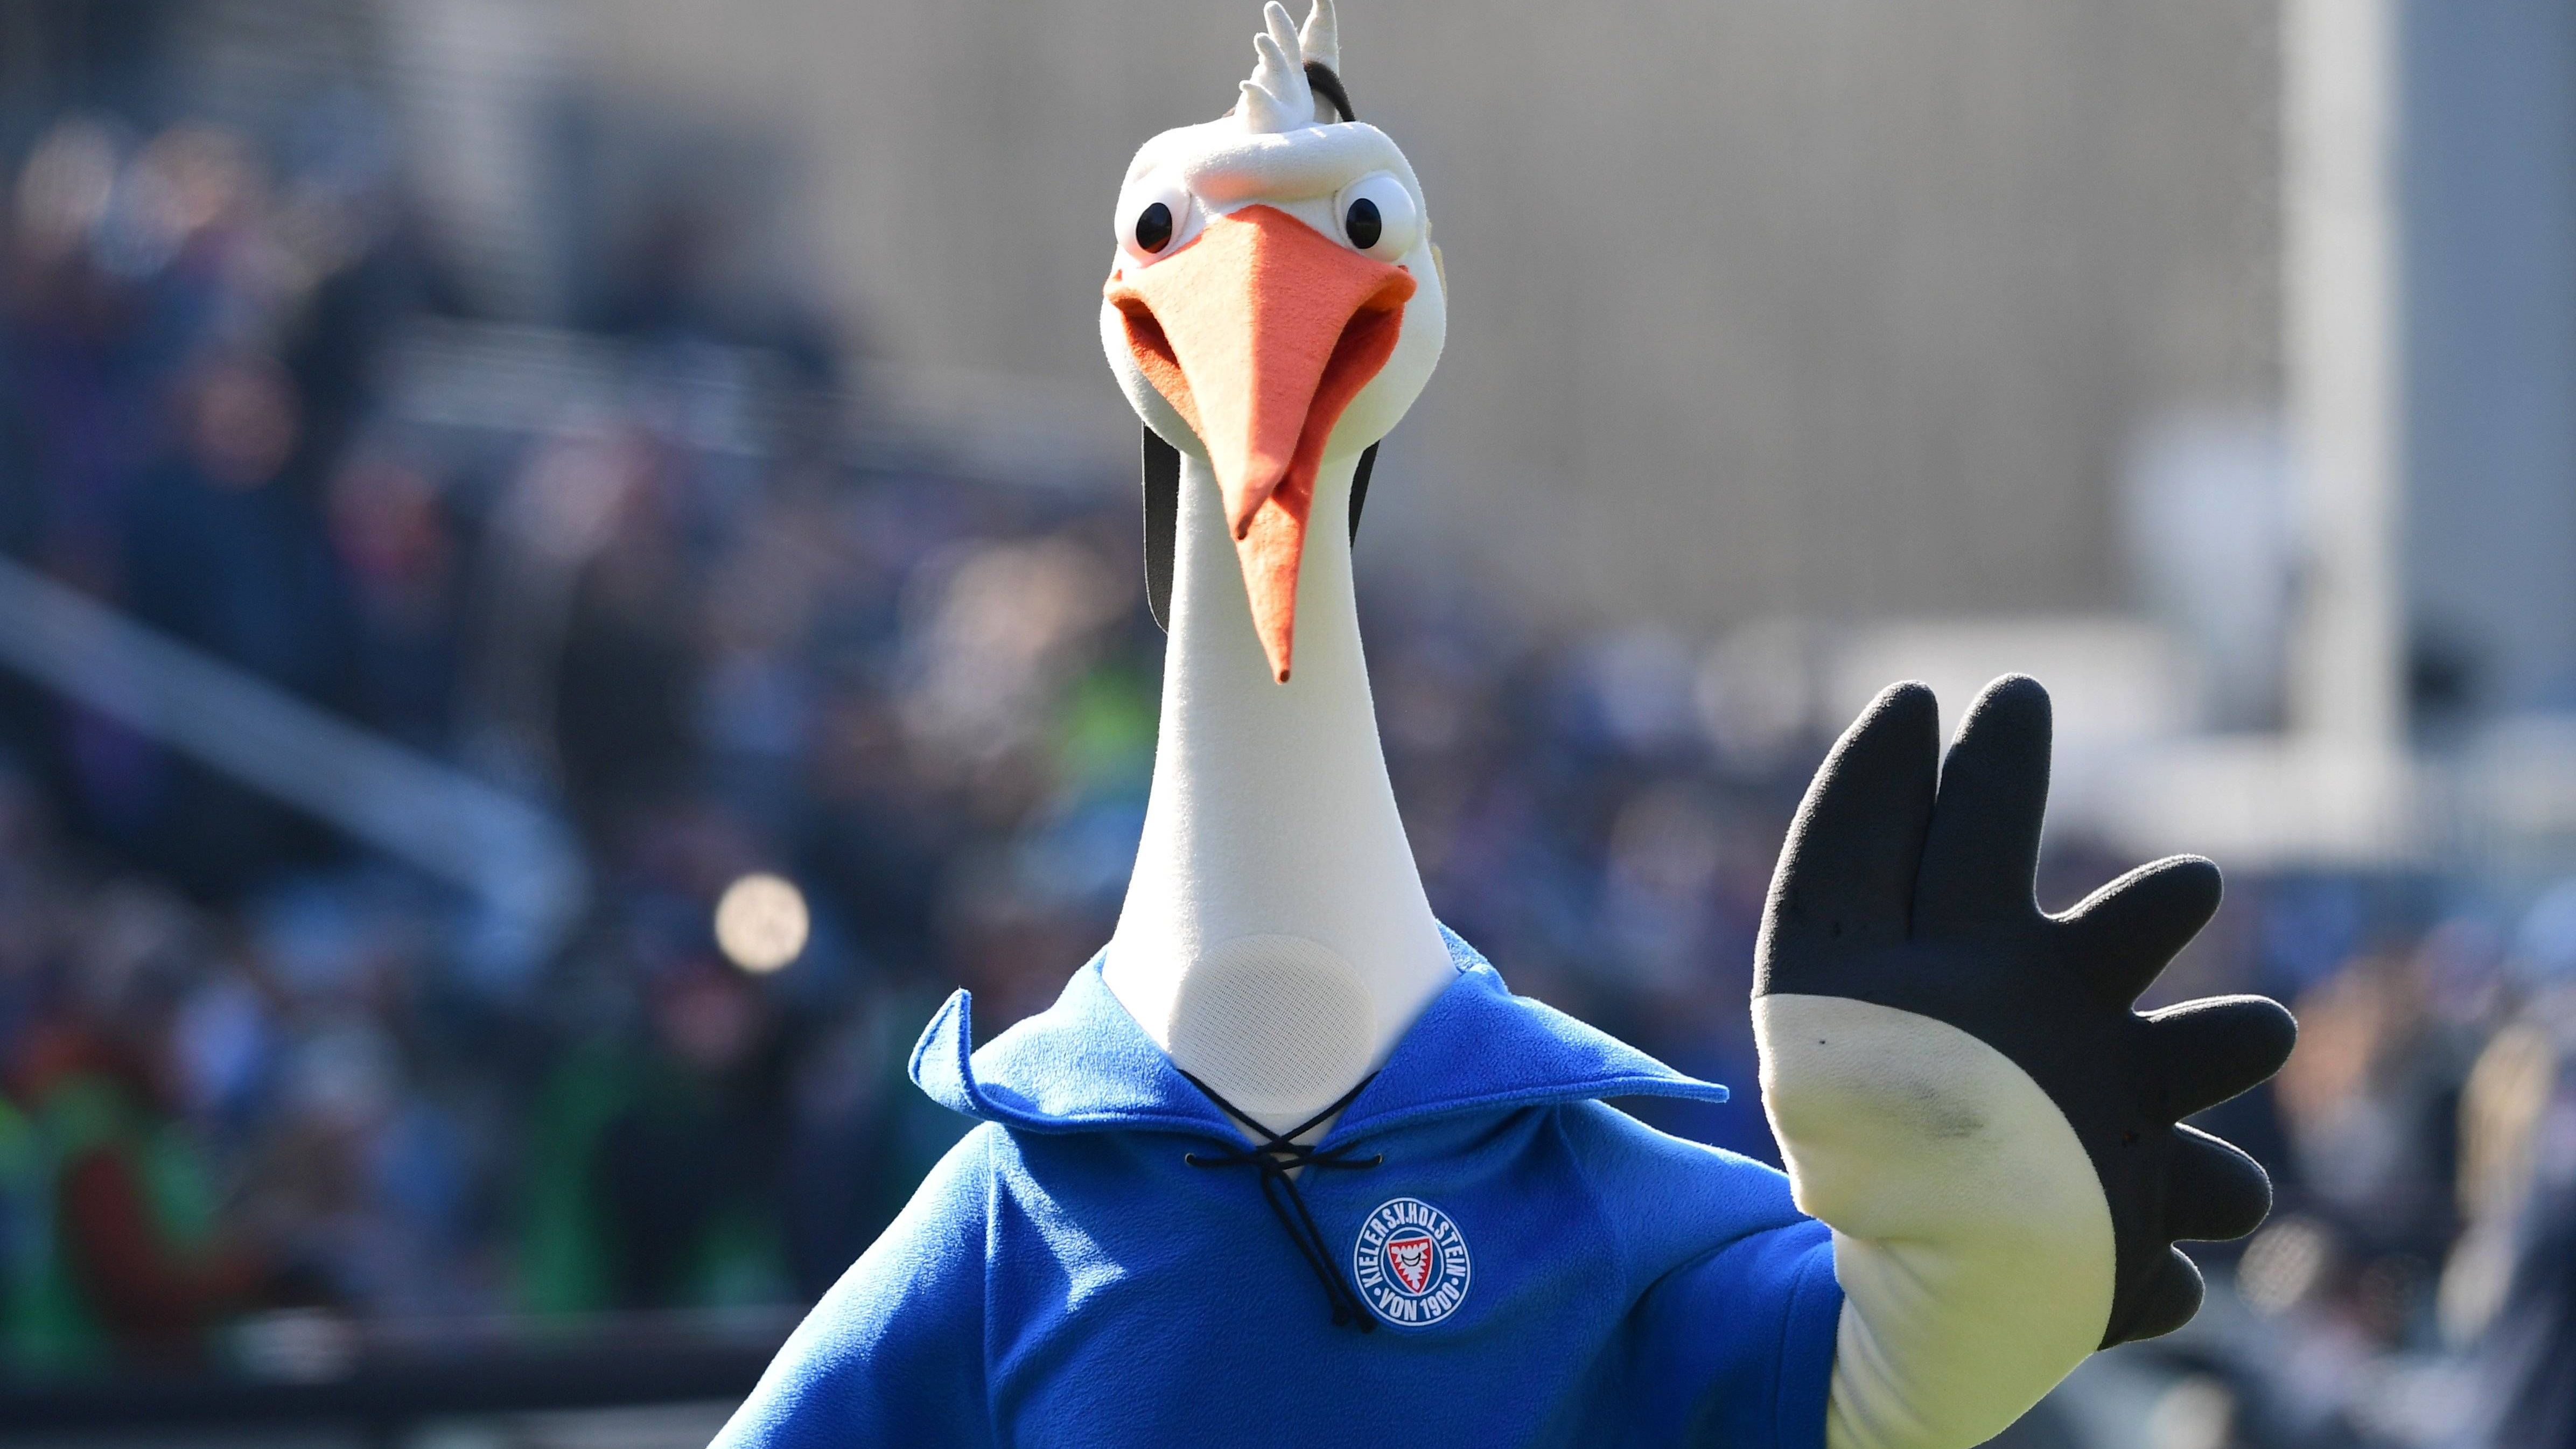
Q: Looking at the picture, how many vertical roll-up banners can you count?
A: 0